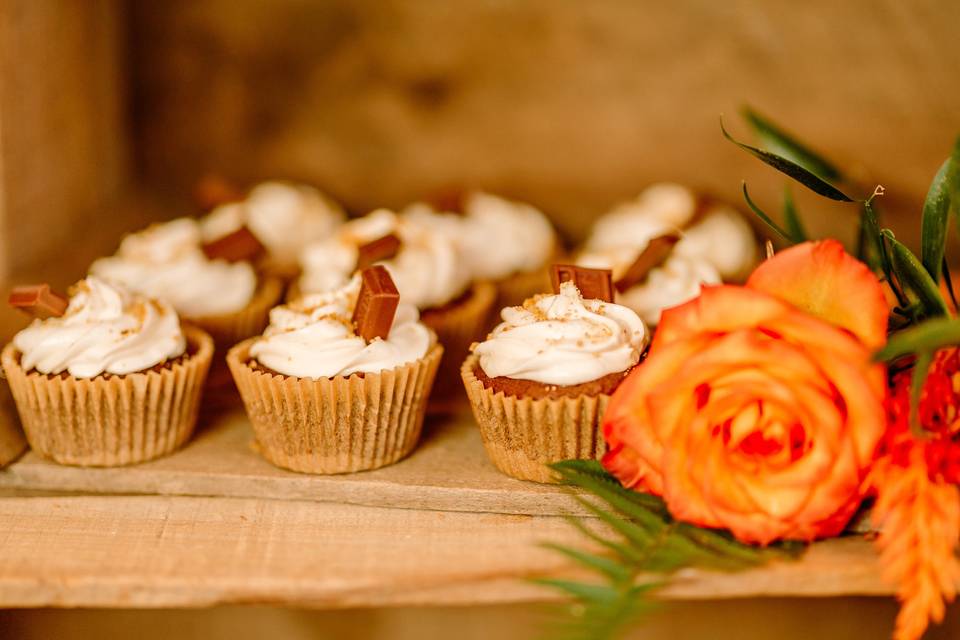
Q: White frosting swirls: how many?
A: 9